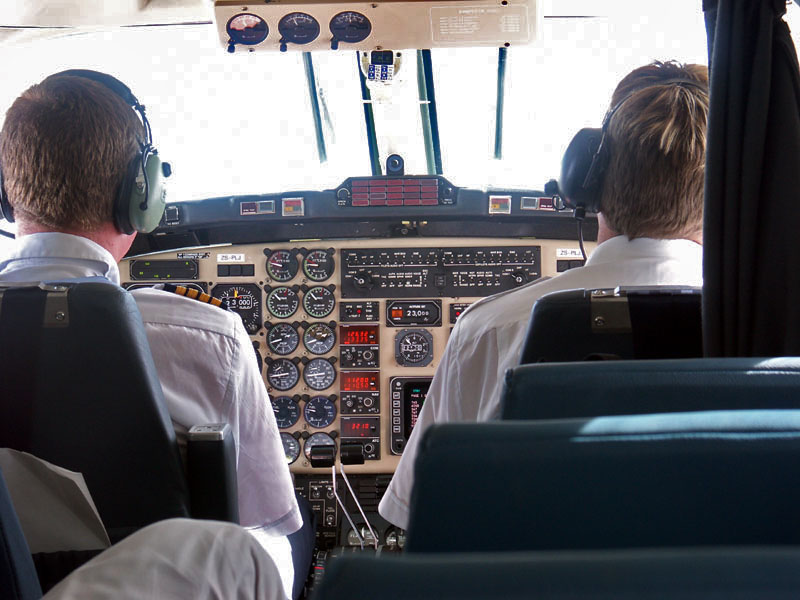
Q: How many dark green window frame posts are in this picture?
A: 4